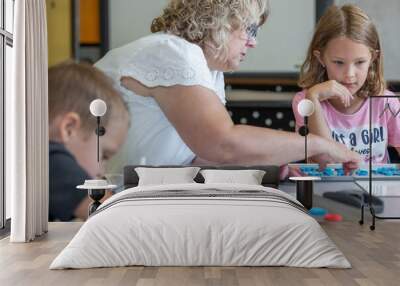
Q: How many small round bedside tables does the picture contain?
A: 2